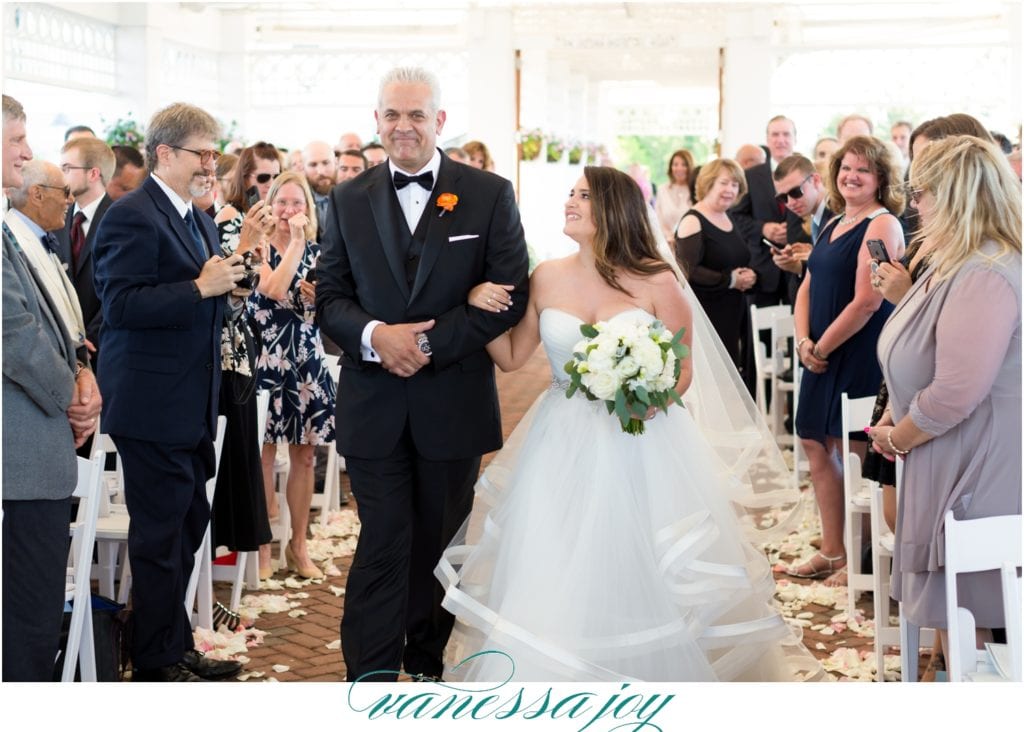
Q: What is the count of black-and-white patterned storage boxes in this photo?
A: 0